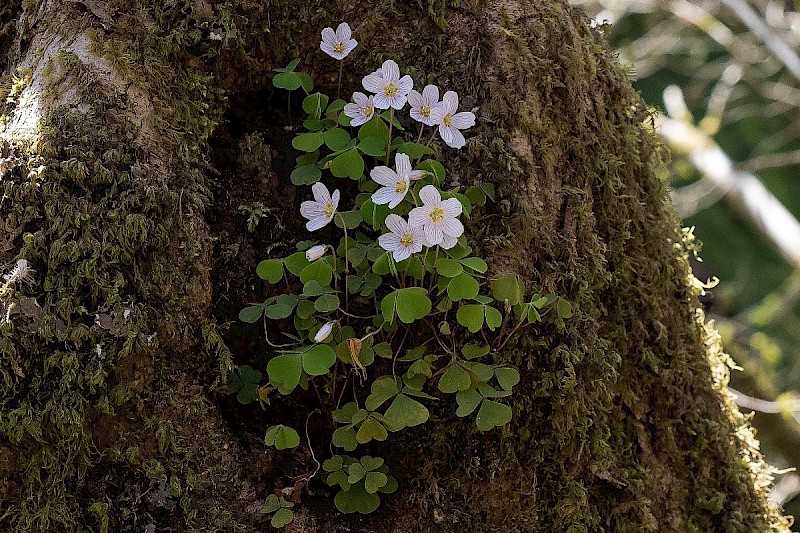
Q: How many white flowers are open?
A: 9